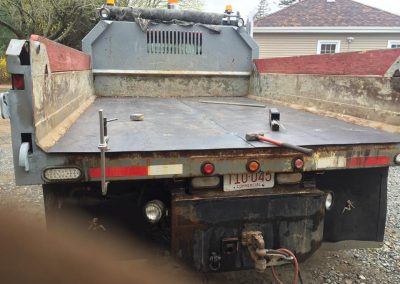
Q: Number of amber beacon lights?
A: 3